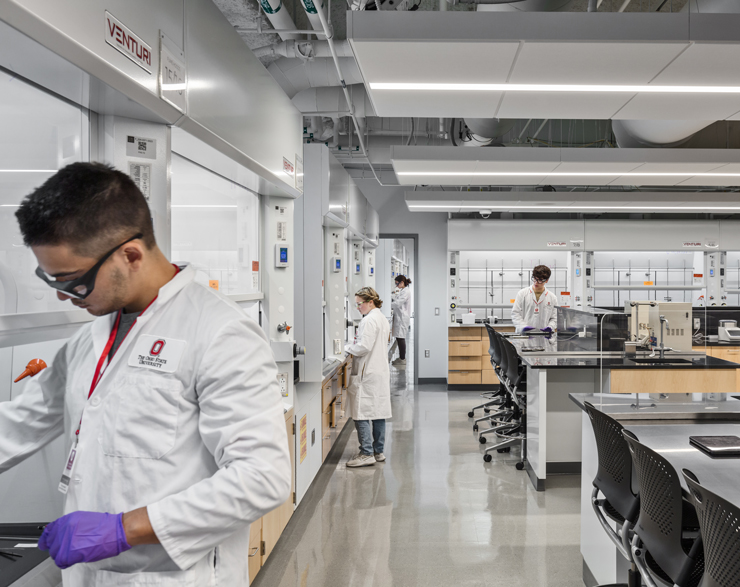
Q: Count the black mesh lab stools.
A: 7